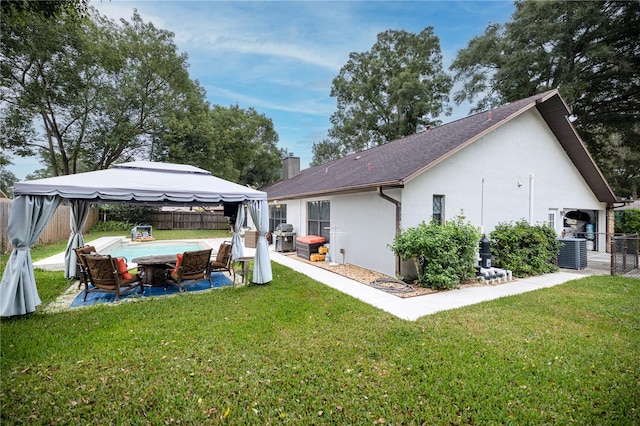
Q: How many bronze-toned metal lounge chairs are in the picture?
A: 4